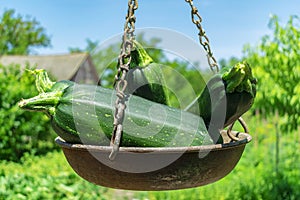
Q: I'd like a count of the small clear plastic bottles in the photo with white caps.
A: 0